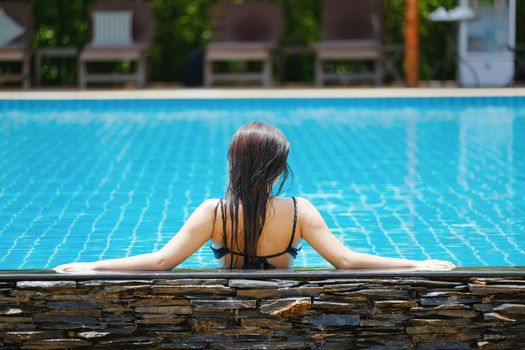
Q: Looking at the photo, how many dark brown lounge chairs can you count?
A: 4